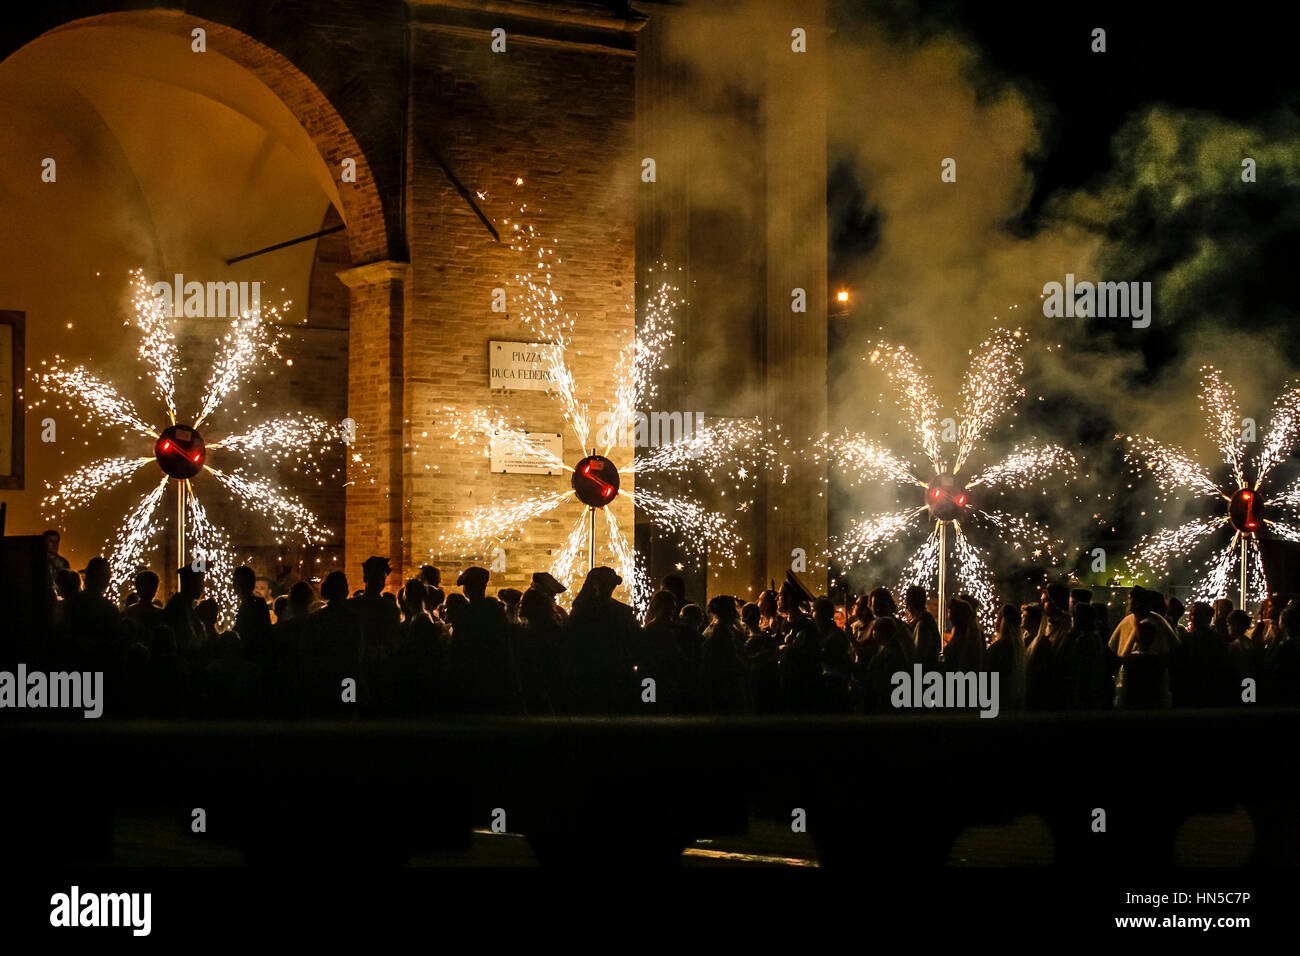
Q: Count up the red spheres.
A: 4